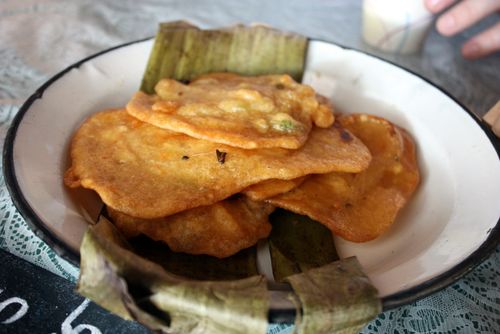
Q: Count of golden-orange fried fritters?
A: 4